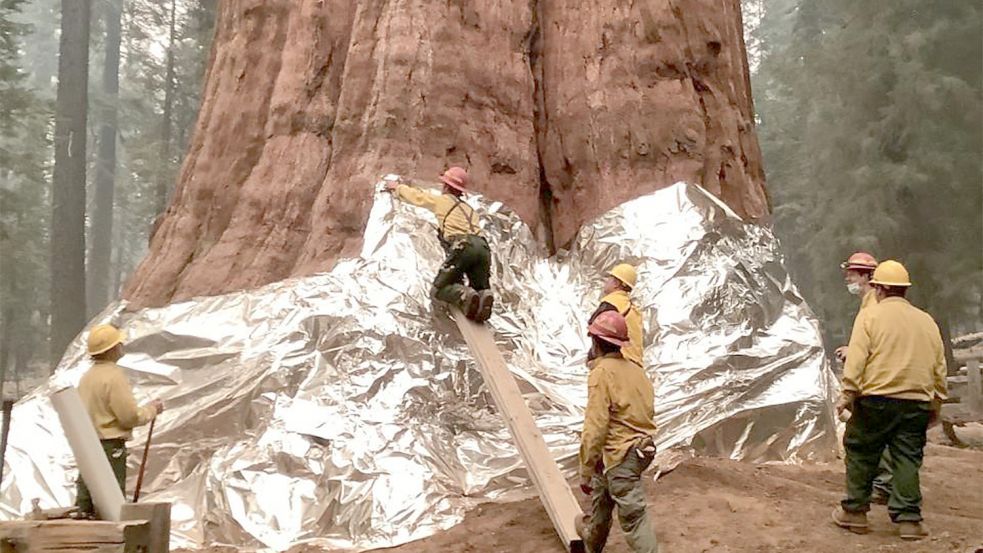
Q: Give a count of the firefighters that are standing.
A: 5